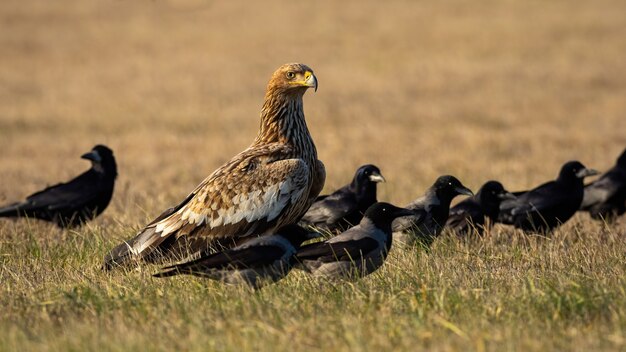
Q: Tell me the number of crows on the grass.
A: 8